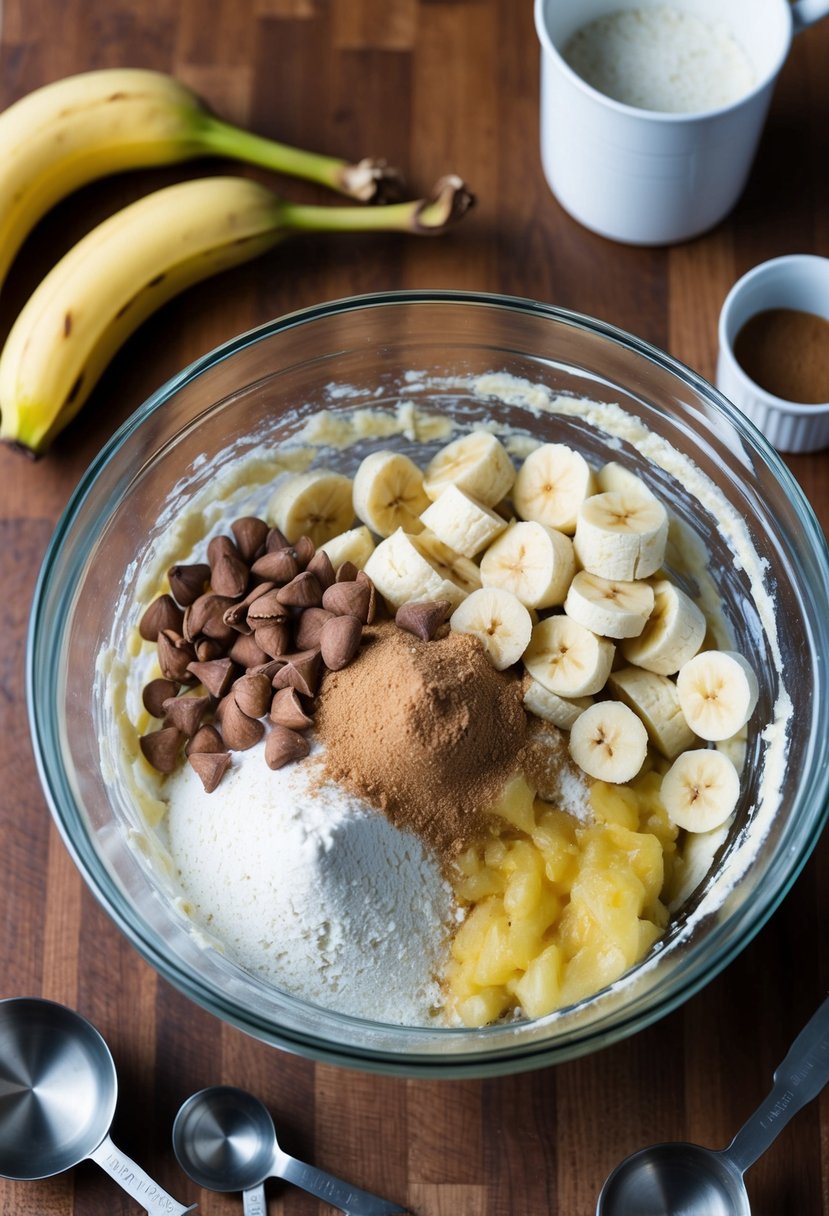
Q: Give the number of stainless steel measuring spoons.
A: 3